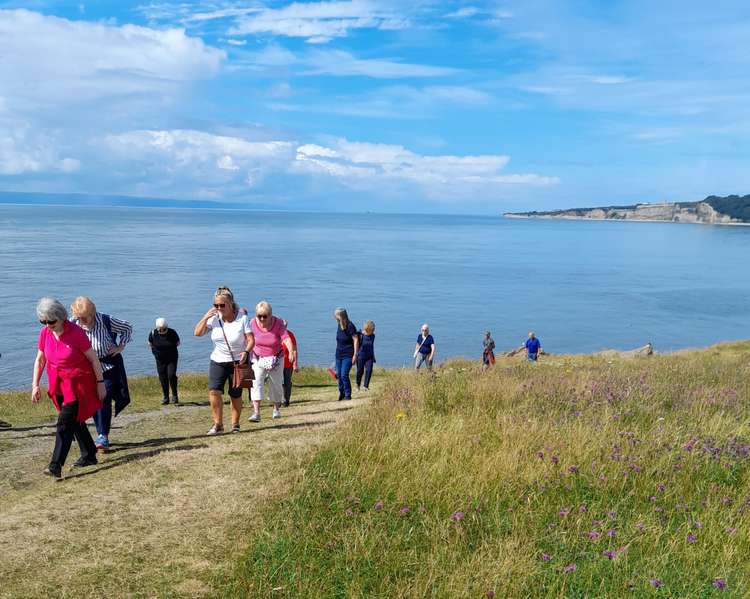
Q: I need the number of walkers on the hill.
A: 11